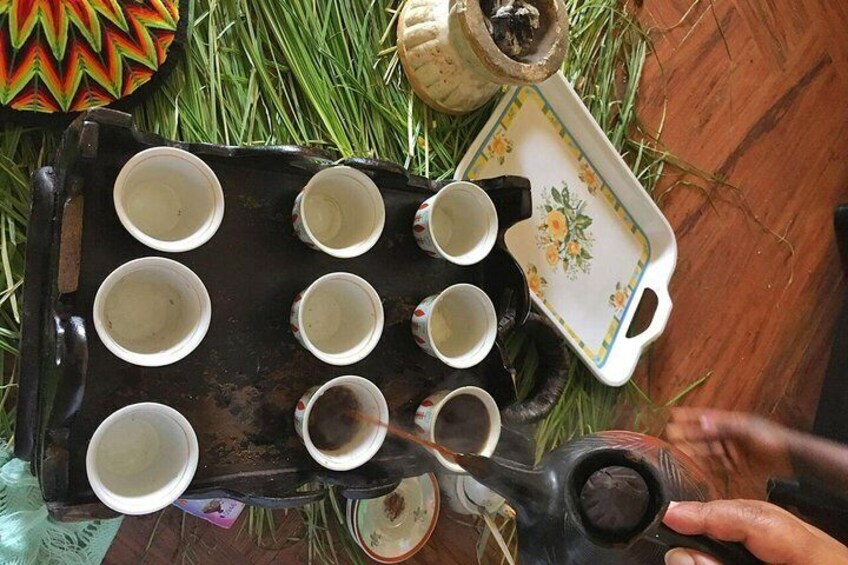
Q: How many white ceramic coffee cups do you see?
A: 9